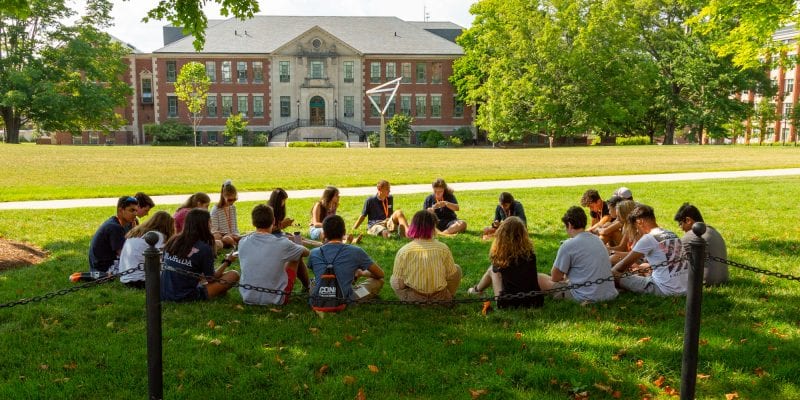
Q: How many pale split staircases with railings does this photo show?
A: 1